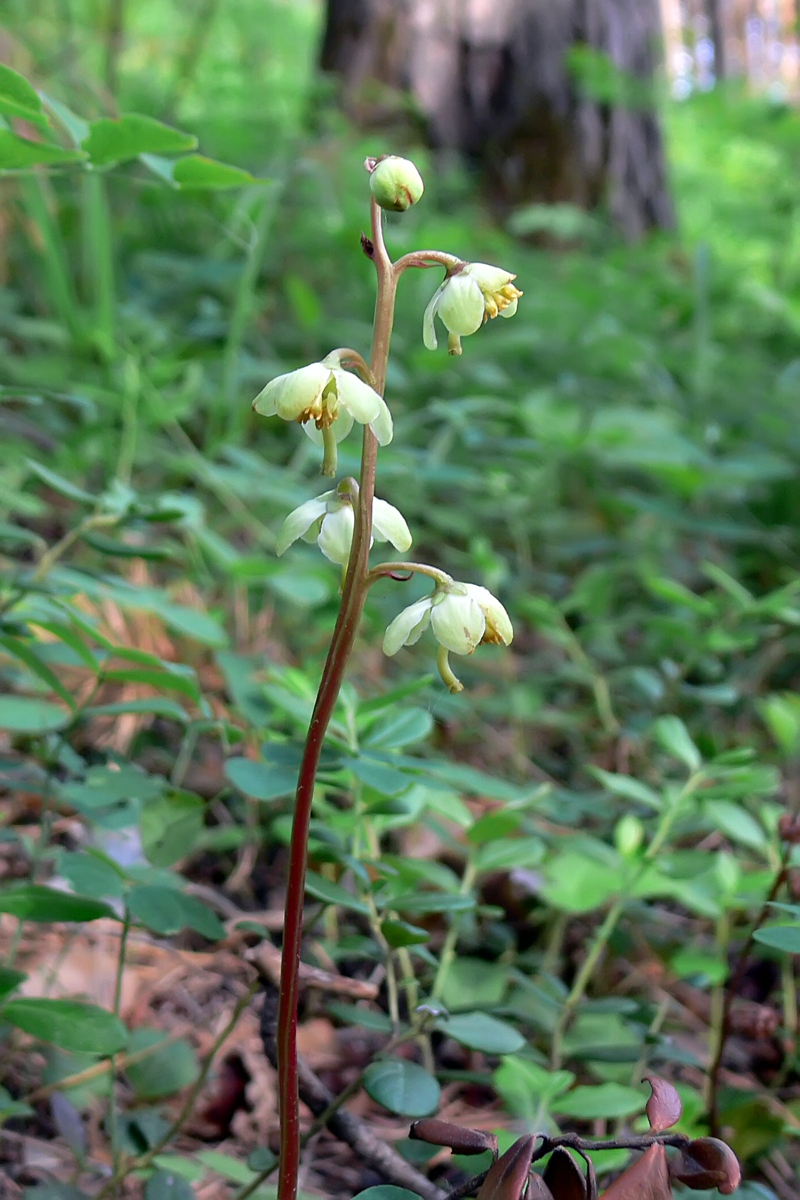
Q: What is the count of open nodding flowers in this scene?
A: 4